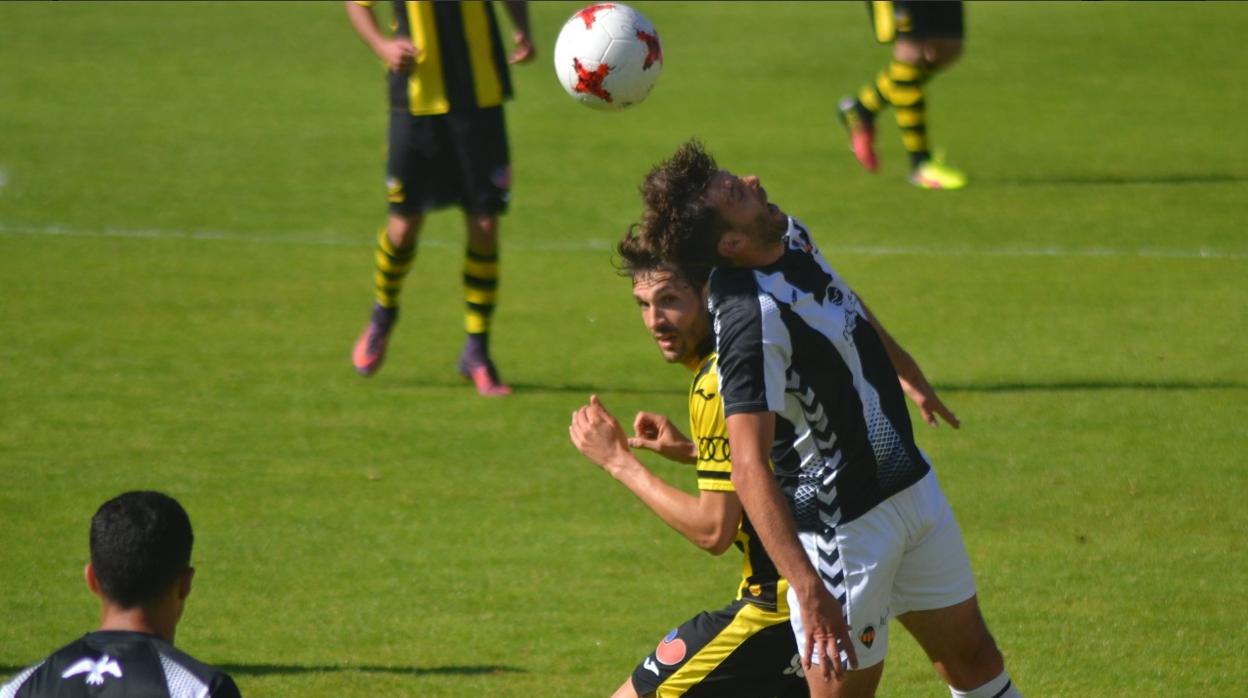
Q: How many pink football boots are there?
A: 3